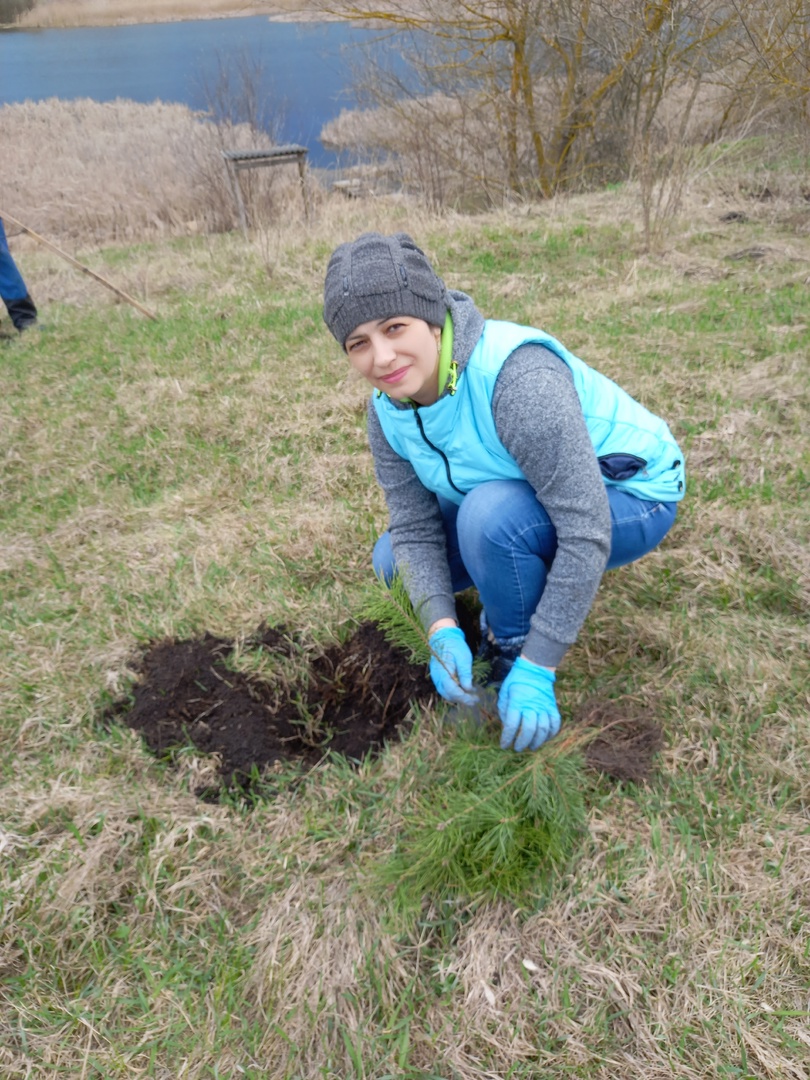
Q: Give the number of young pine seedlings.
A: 2